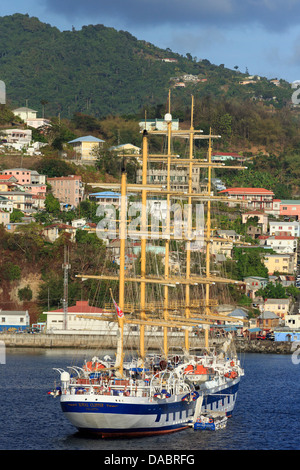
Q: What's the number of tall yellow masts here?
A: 5